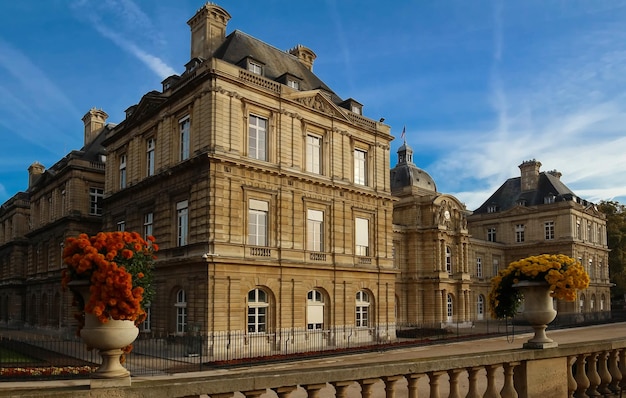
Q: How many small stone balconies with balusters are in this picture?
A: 3